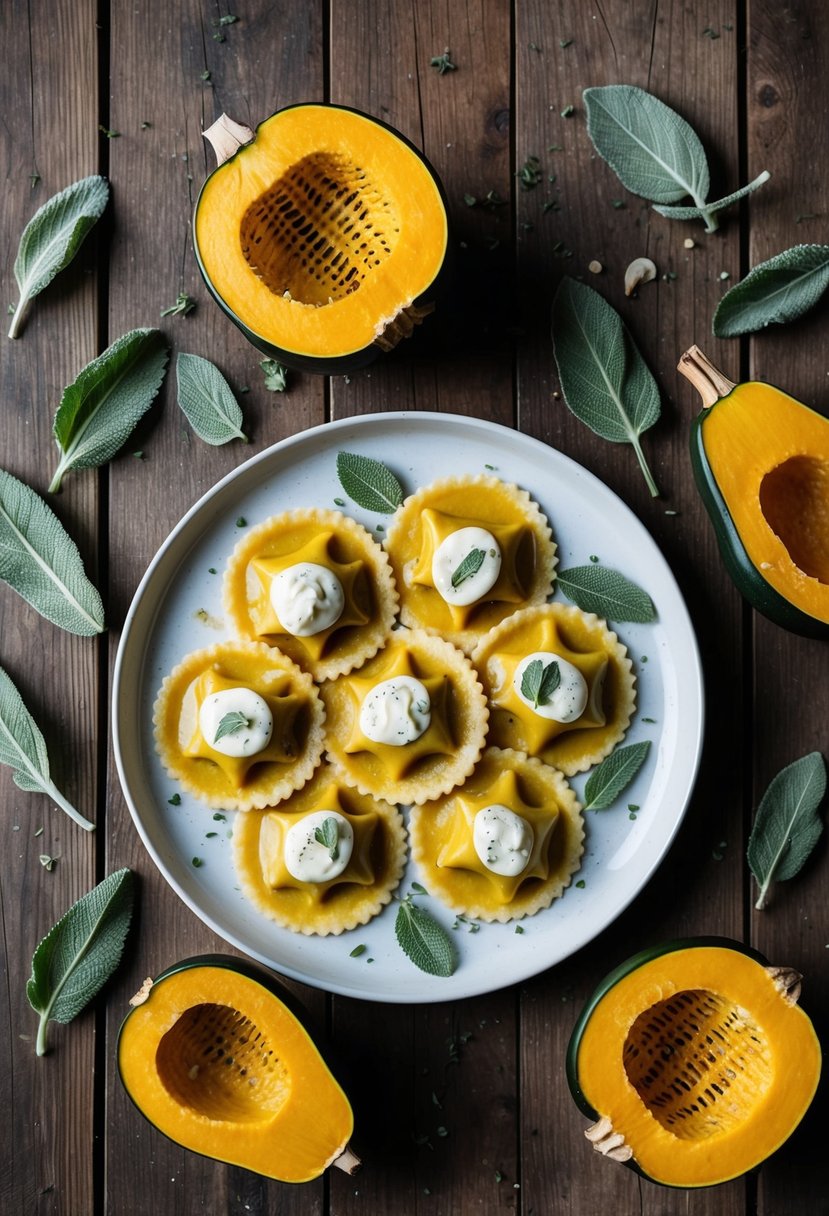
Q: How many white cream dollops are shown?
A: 7